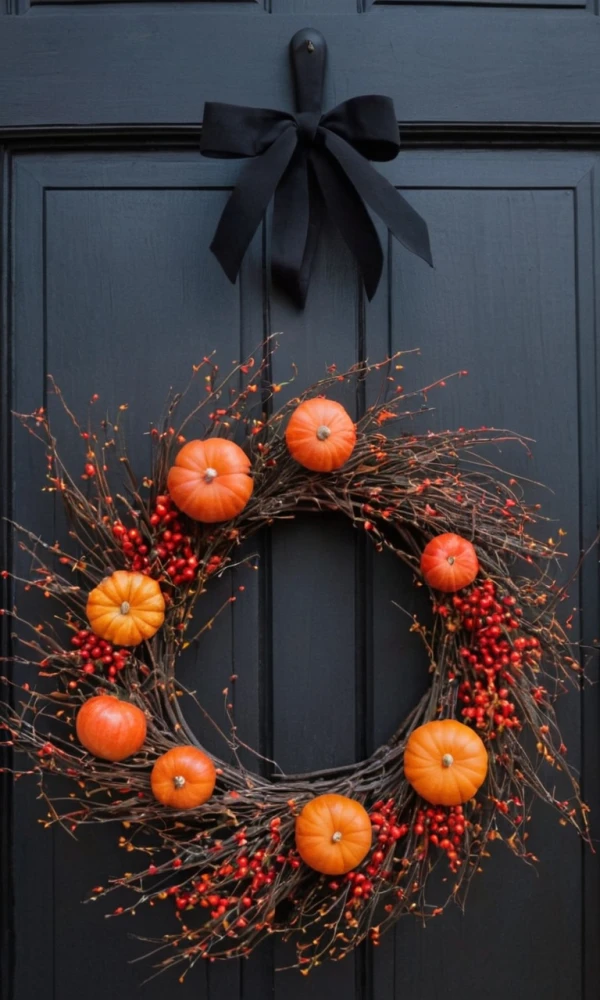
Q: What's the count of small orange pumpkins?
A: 8